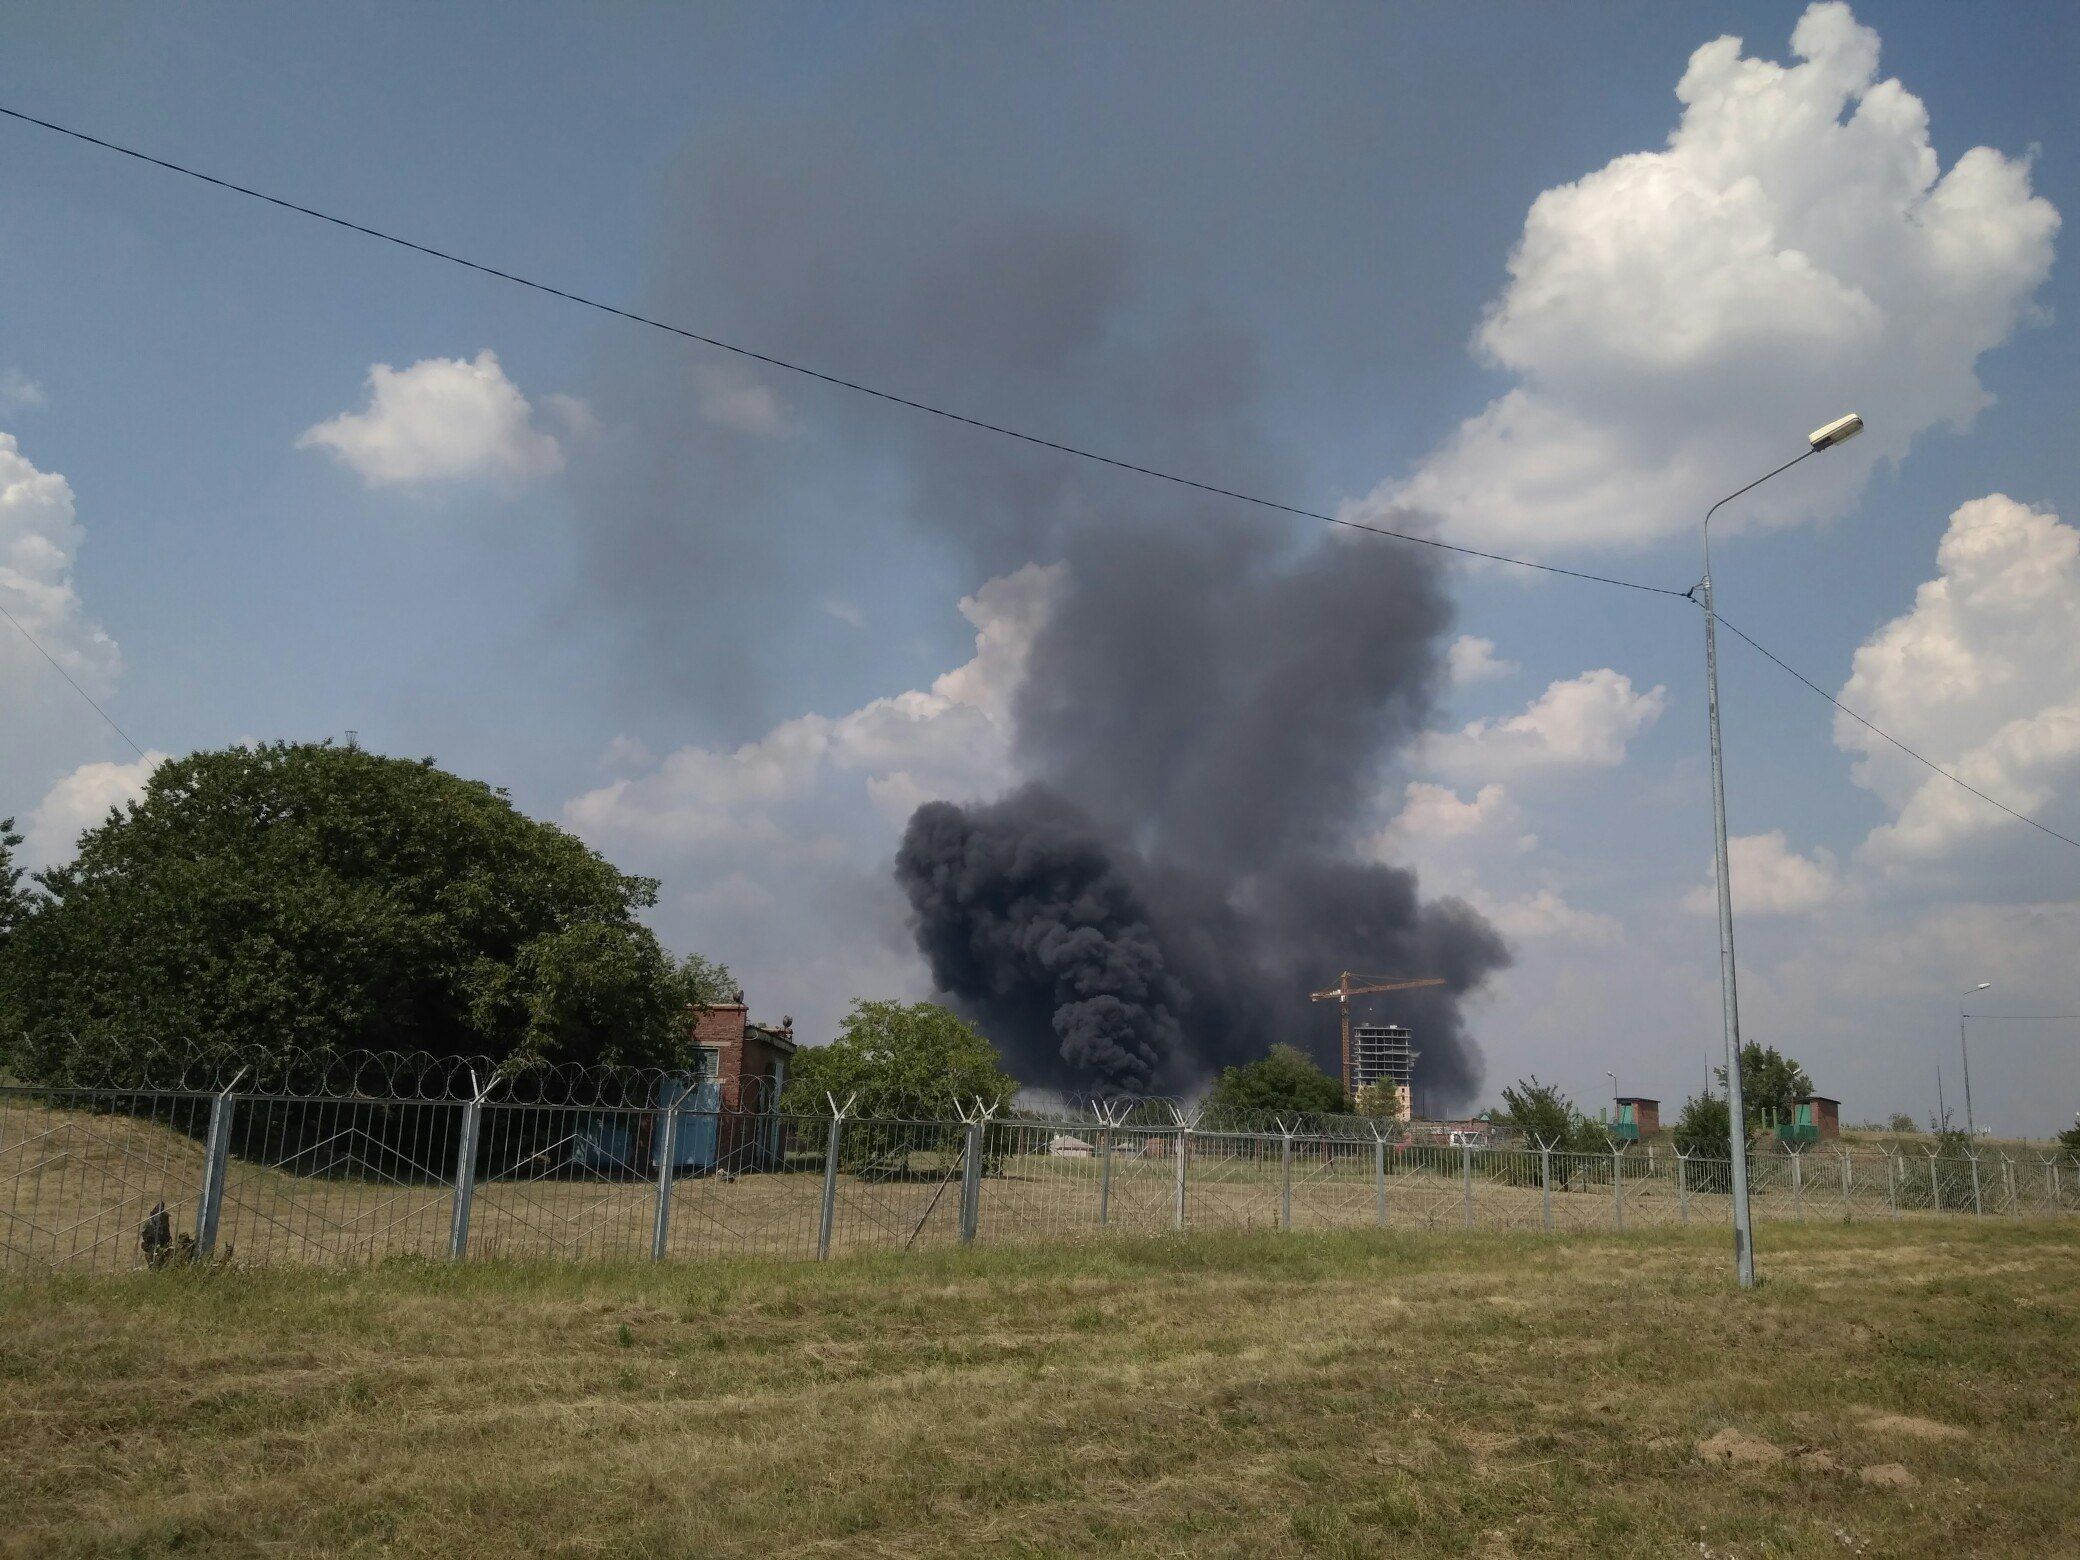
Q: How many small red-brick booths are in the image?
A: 2